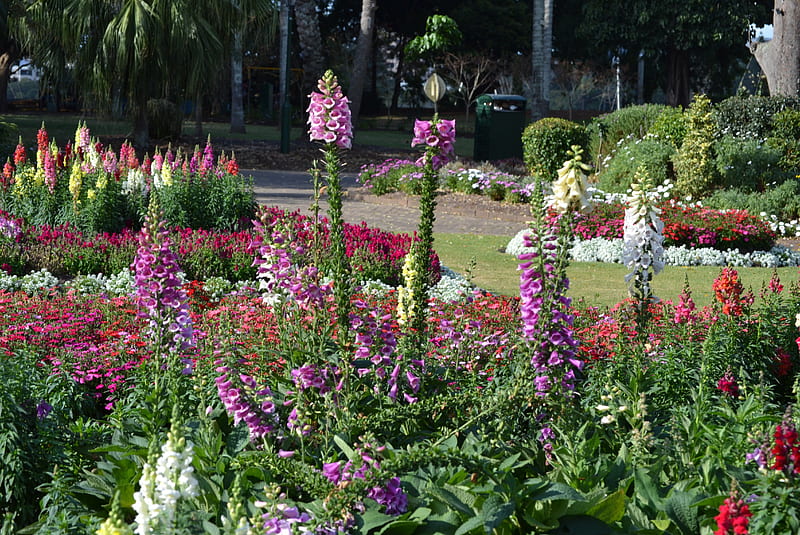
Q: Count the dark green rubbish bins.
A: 1